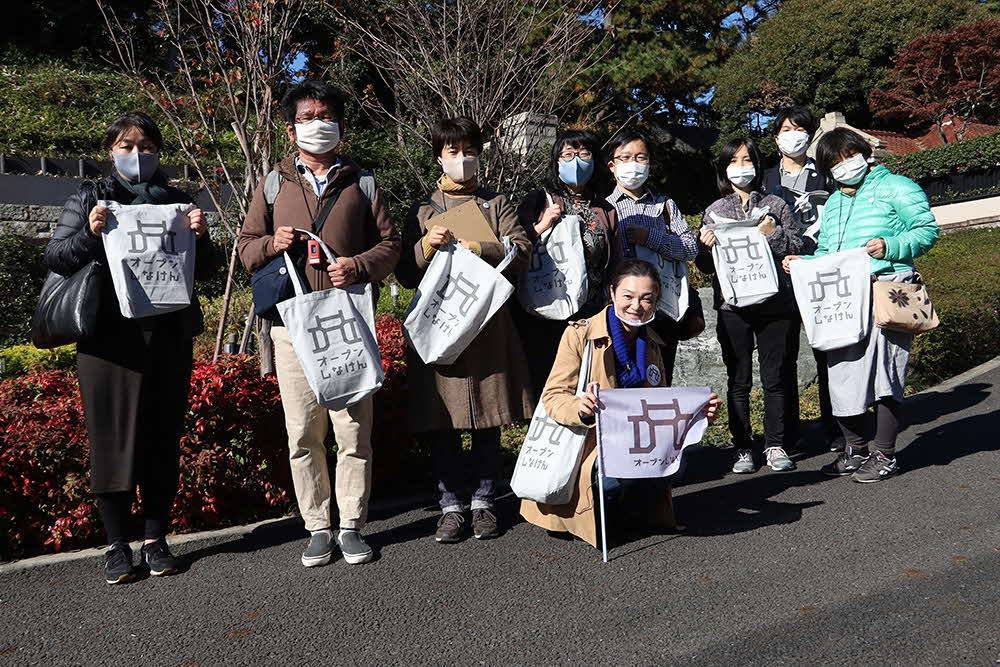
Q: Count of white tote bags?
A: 9